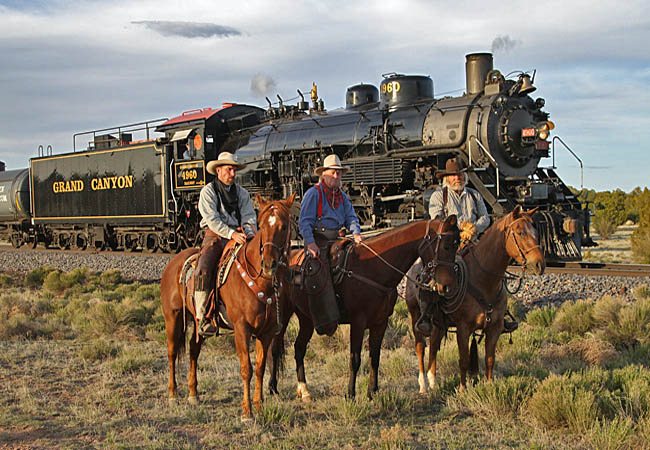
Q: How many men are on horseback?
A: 3